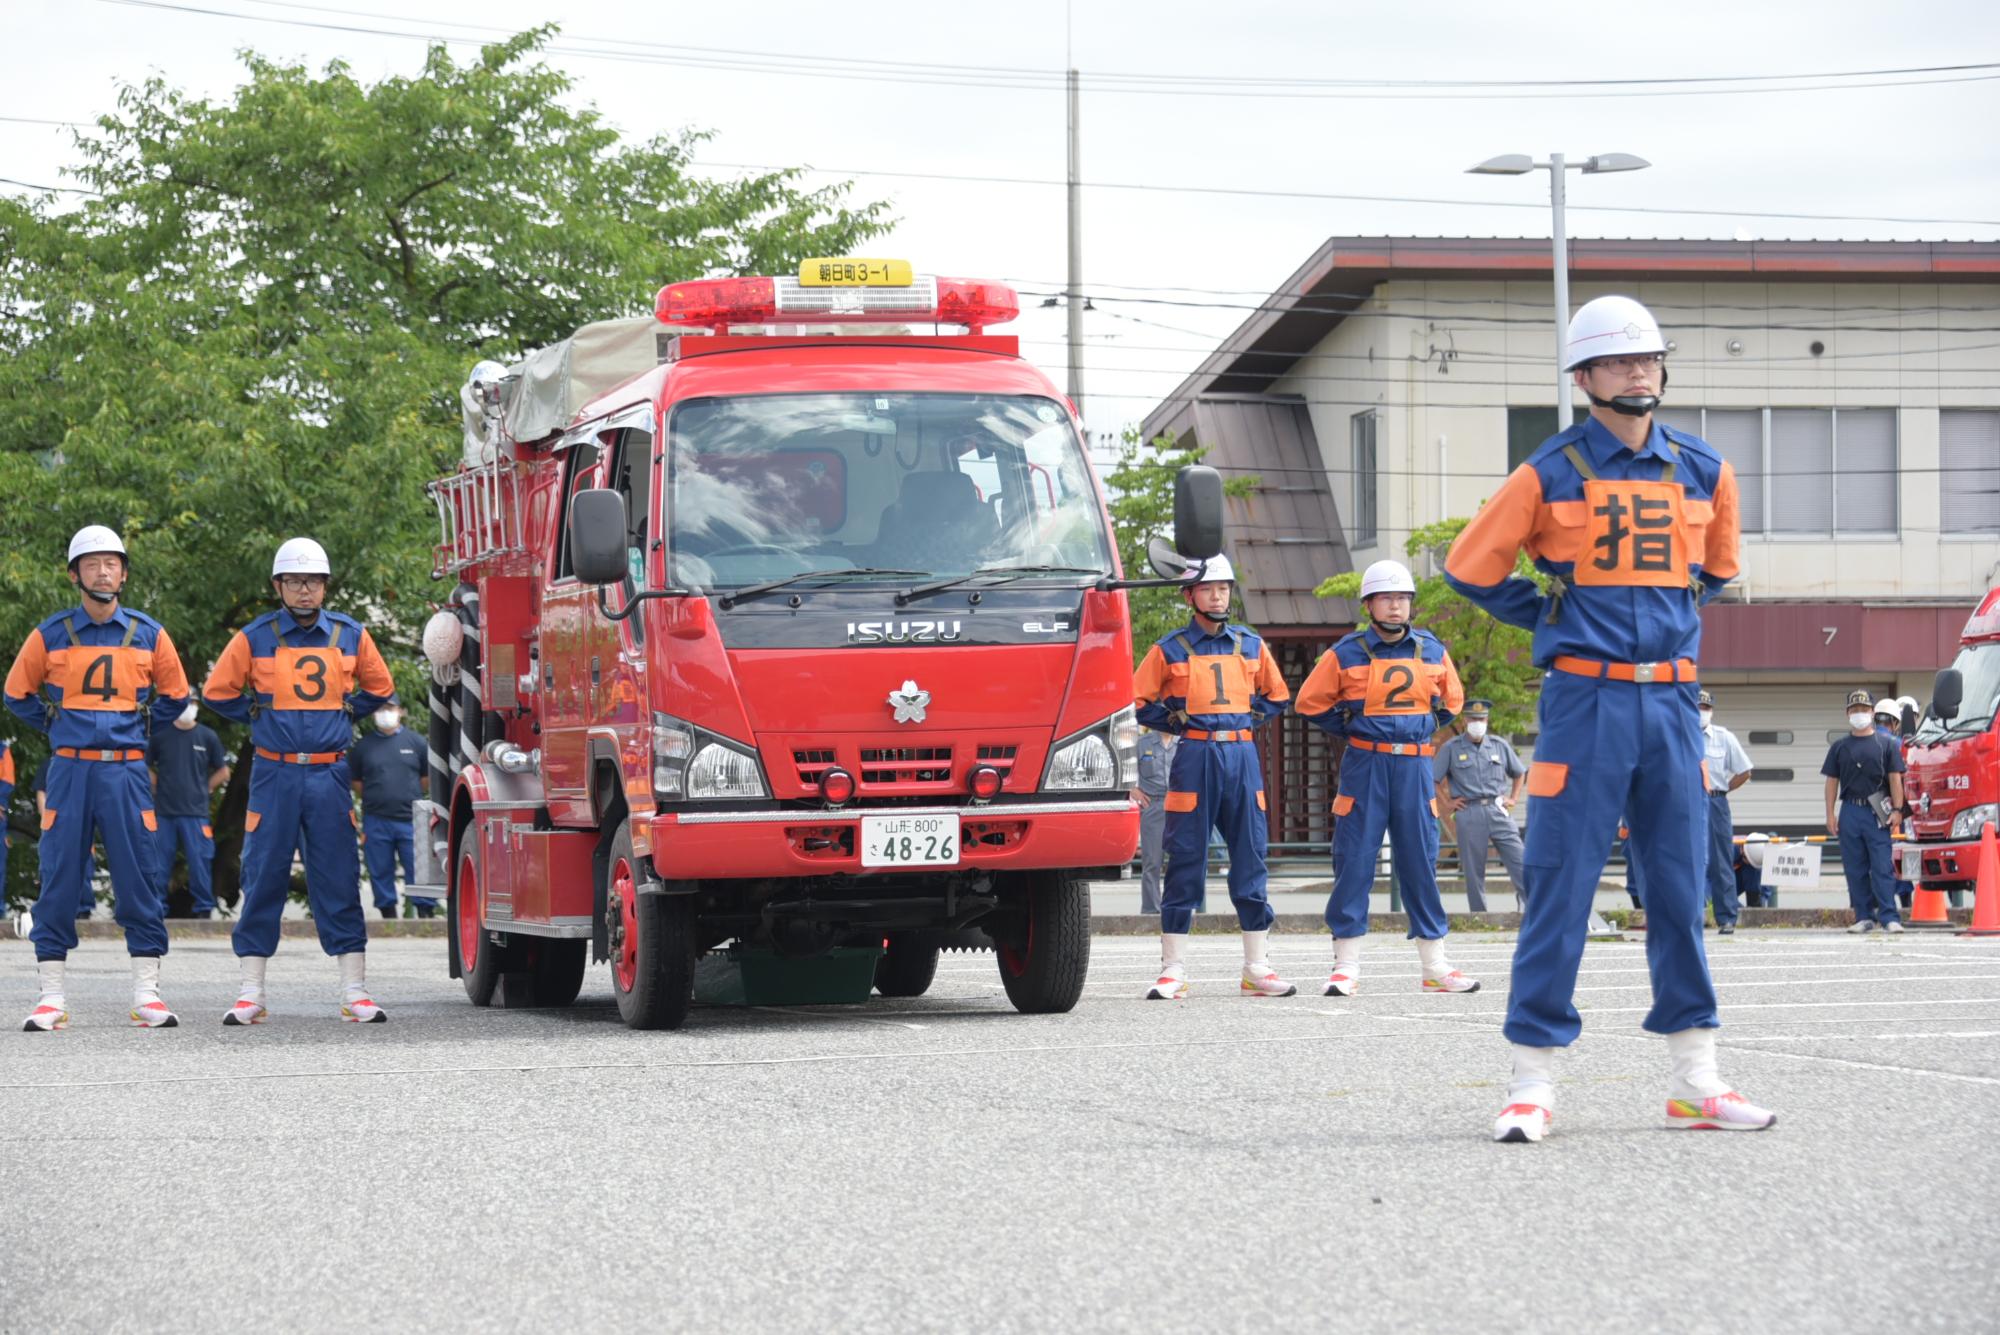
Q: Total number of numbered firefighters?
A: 4